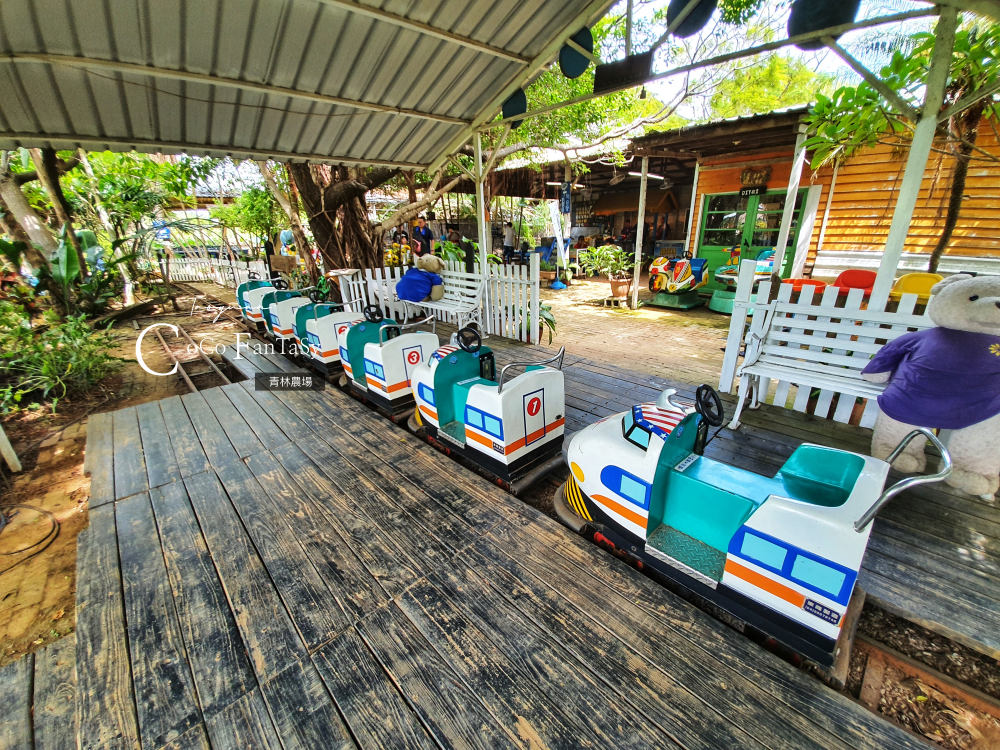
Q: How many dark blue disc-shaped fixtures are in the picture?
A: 4